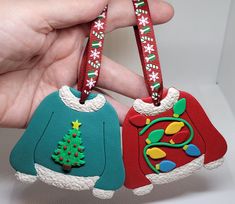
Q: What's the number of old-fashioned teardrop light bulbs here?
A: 8